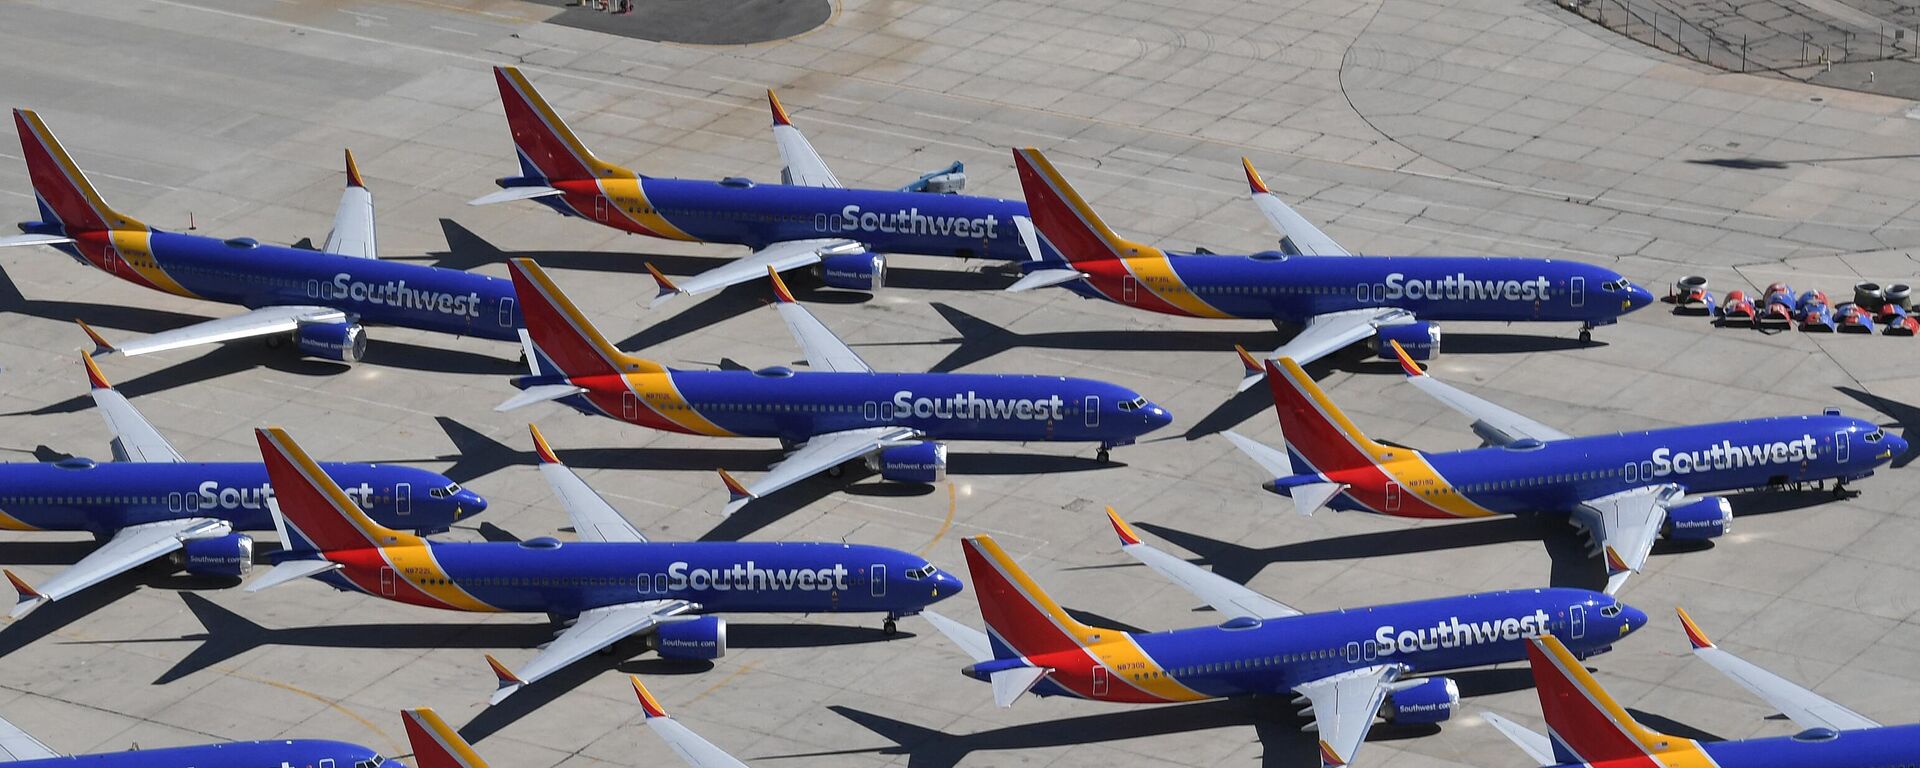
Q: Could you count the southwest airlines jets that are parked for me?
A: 11